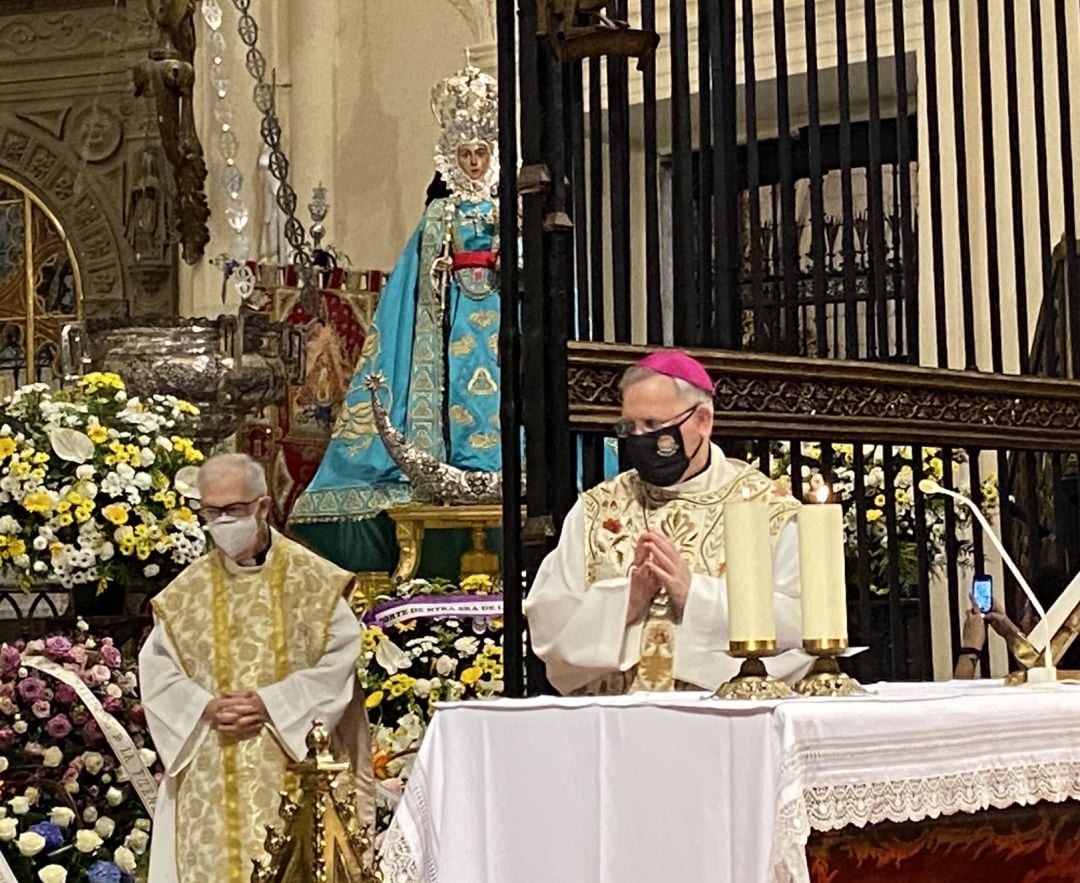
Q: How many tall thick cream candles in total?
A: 2